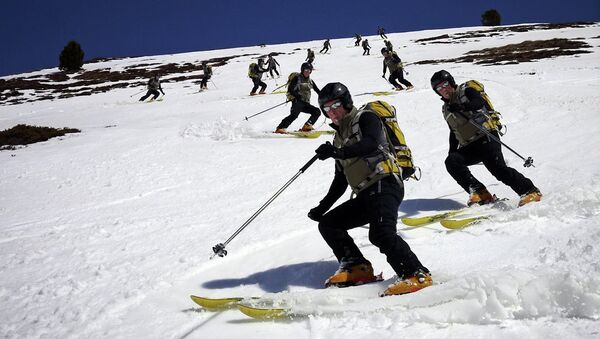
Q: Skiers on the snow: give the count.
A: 14